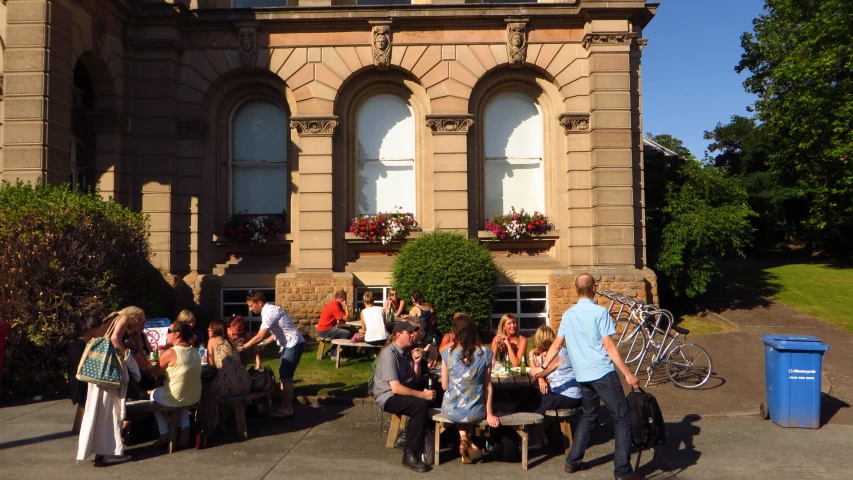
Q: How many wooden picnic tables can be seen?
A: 3